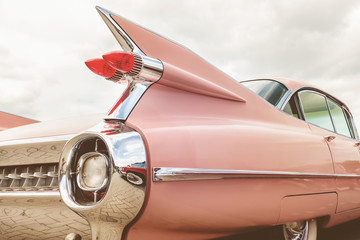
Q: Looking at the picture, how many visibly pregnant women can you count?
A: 0